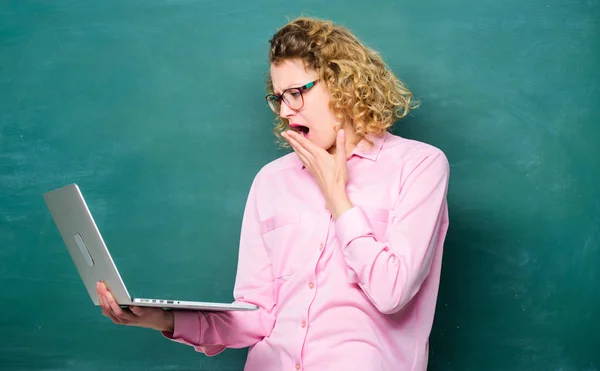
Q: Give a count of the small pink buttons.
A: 4